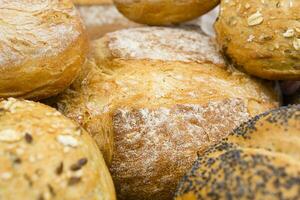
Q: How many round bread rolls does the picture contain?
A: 5